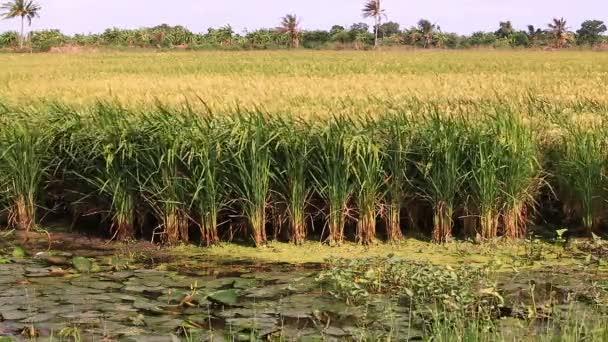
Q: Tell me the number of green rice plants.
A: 13